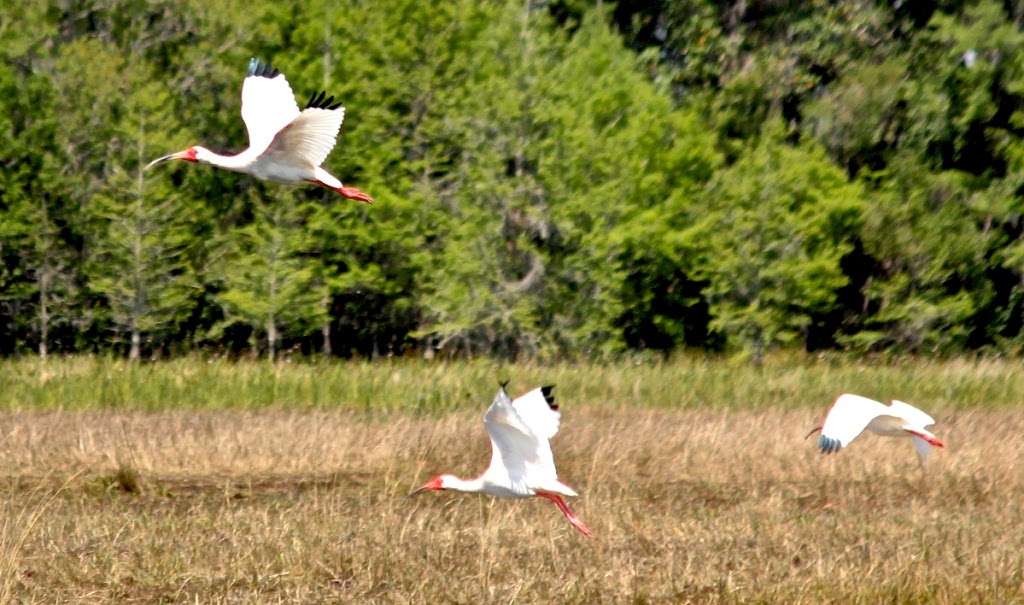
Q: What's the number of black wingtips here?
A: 5